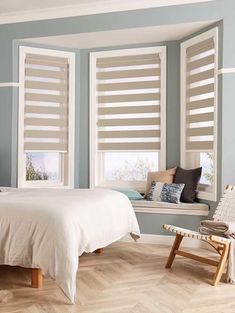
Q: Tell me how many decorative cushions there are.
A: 4